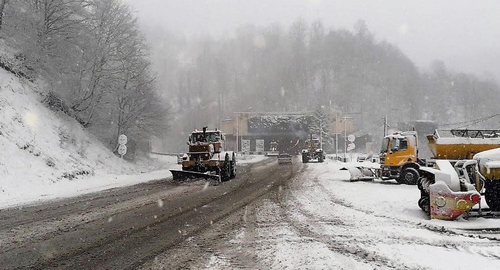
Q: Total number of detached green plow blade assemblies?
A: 0